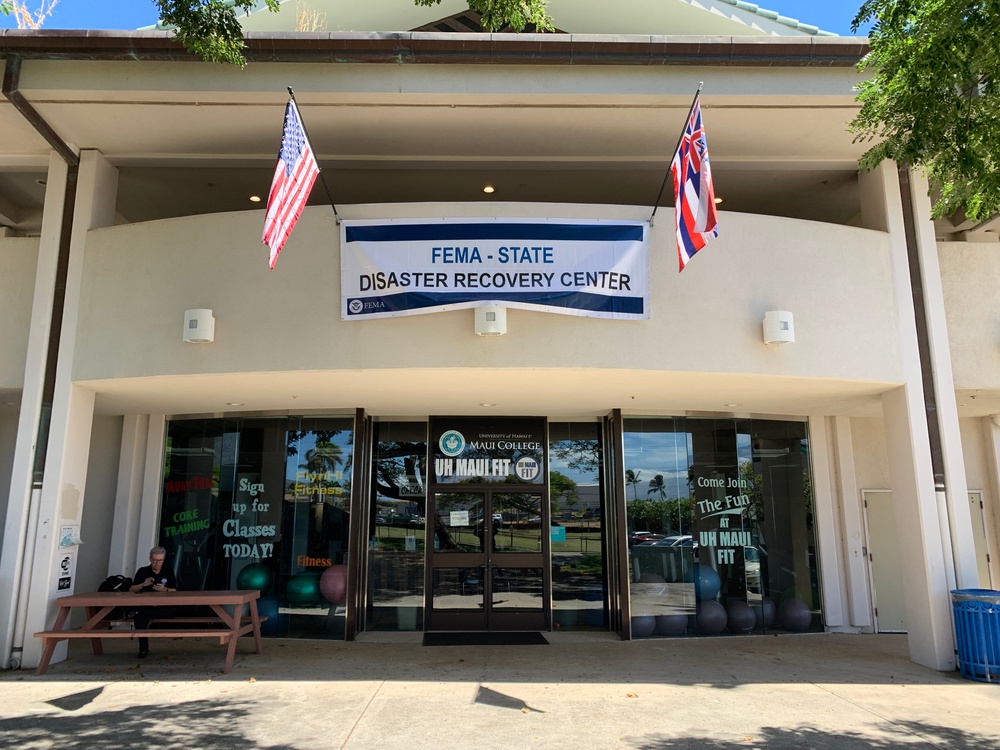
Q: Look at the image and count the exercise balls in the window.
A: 13